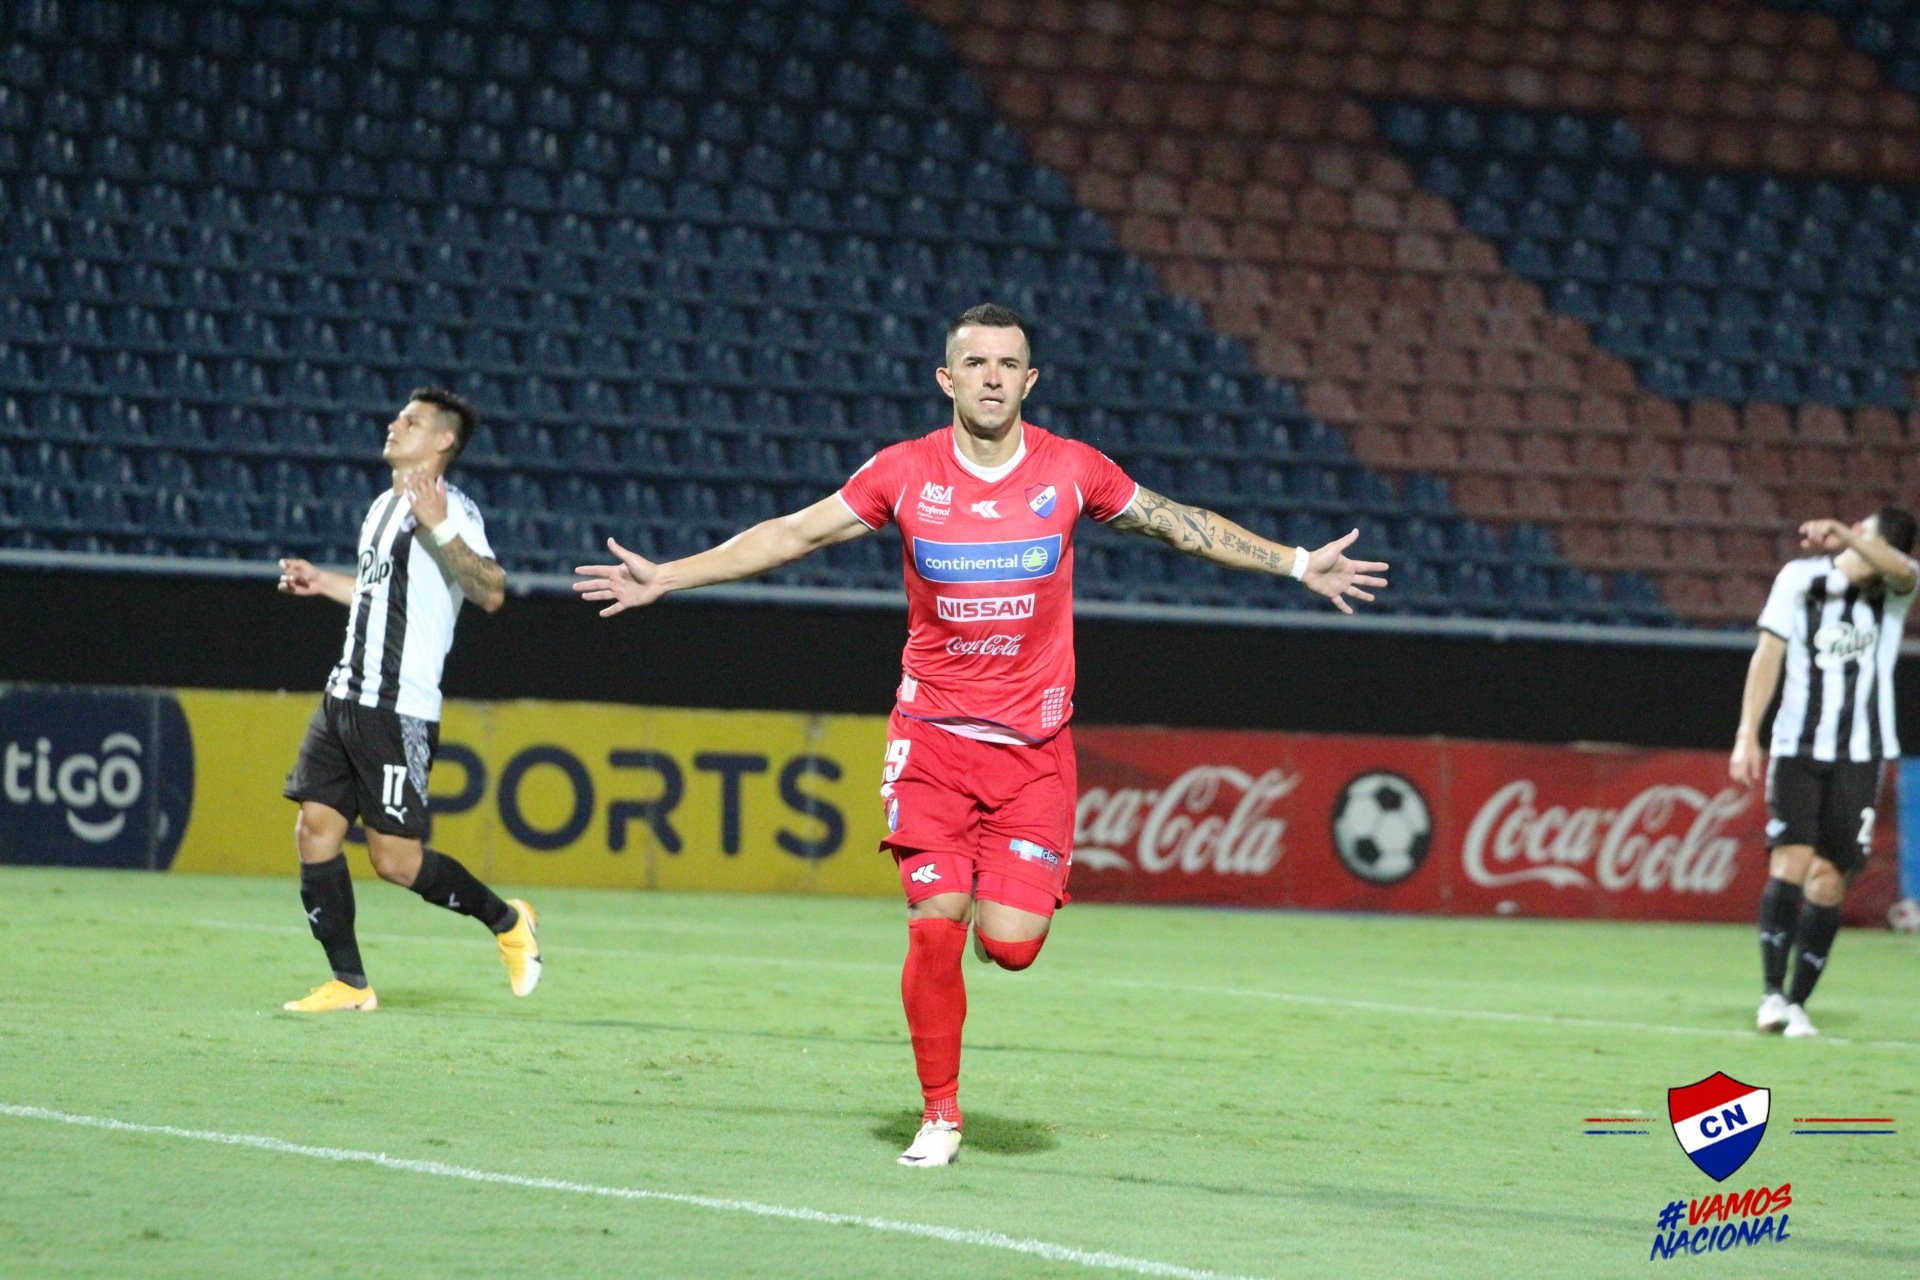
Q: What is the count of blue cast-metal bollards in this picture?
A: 0